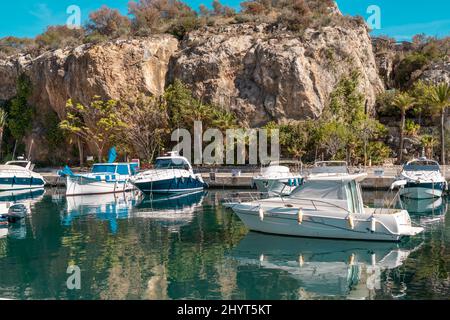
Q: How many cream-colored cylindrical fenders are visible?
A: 4